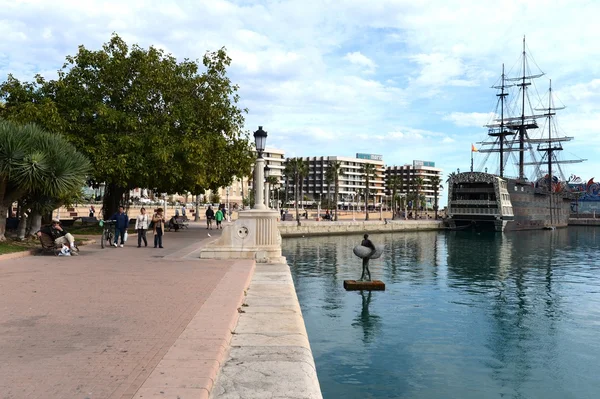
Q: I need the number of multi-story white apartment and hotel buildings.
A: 3